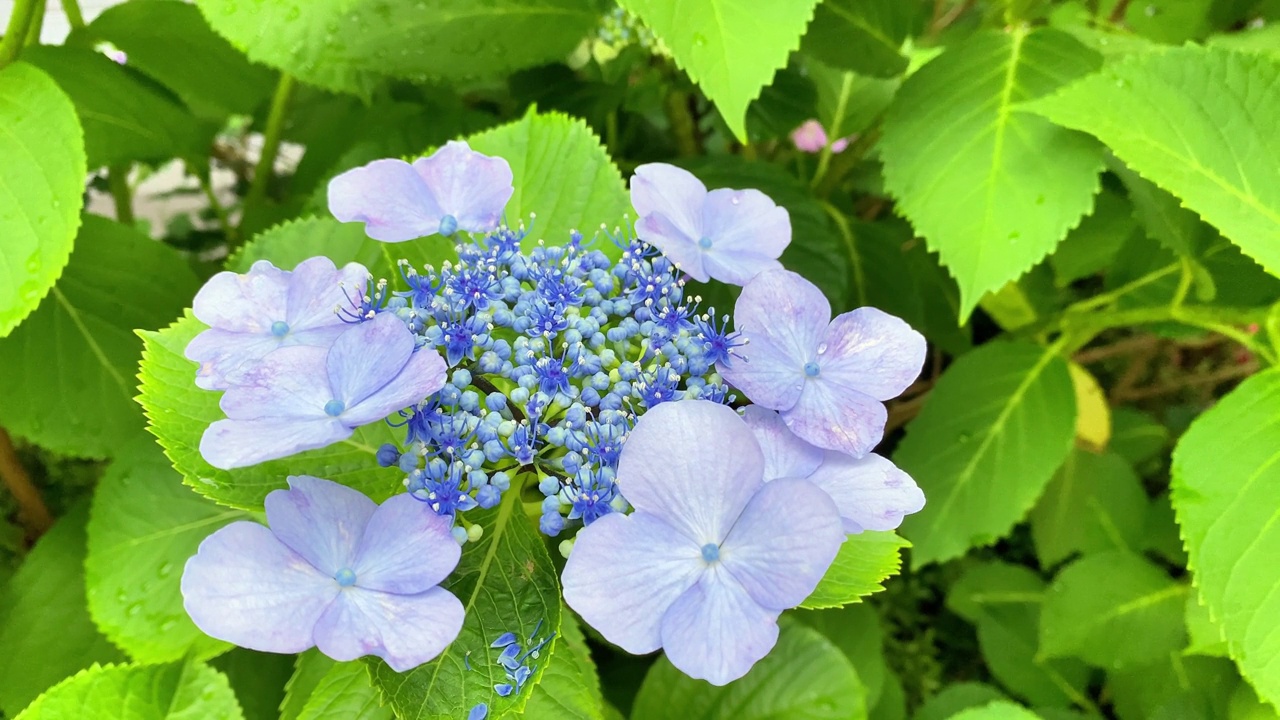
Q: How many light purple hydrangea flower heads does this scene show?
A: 8